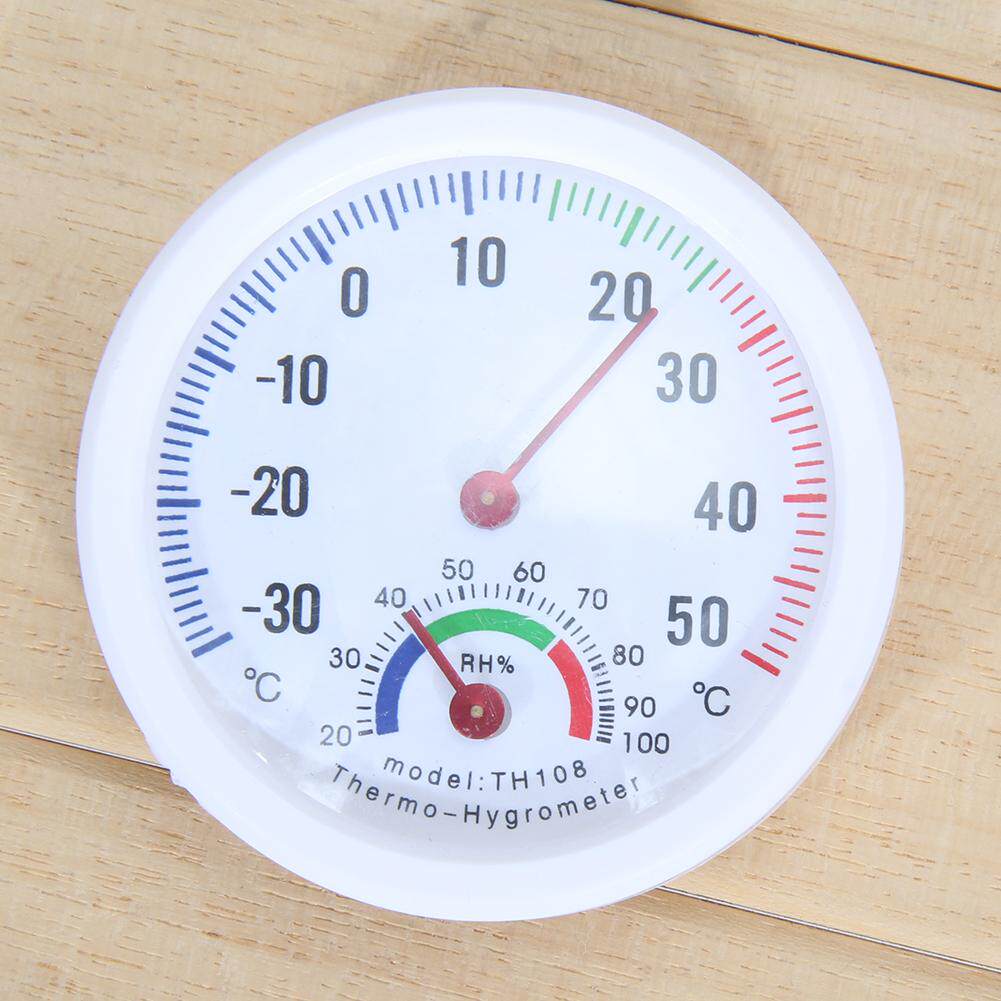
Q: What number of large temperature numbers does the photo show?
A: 9